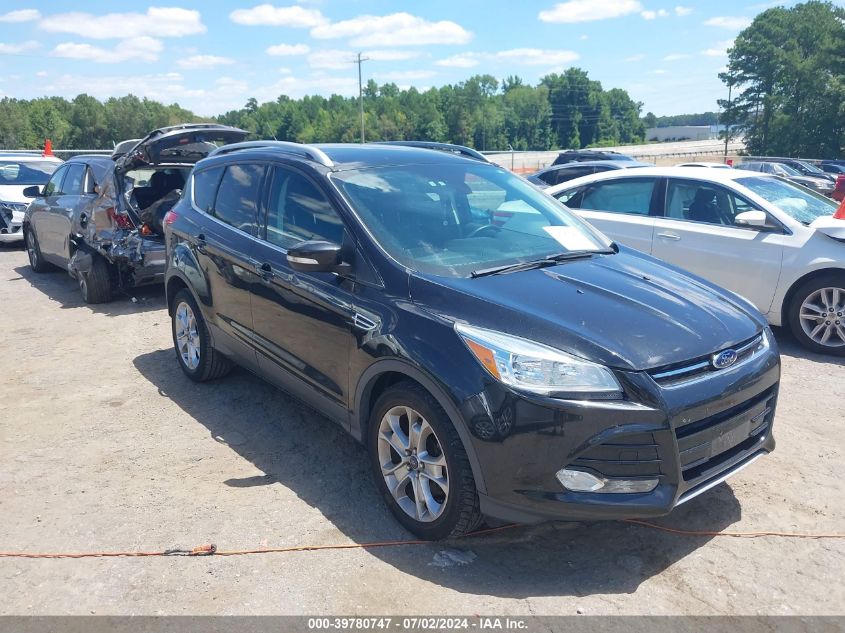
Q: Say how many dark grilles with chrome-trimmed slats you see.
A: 1